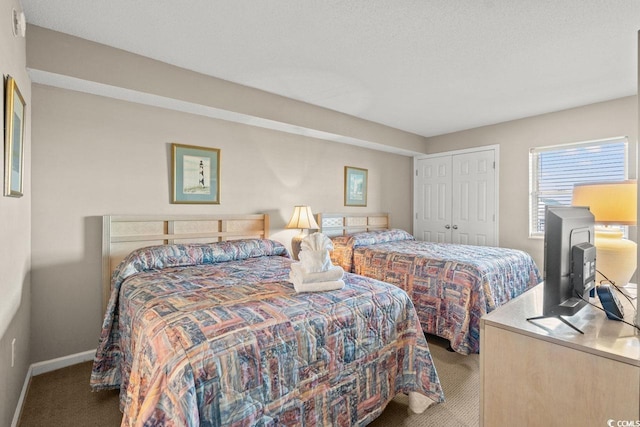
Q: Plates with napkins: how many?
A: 0